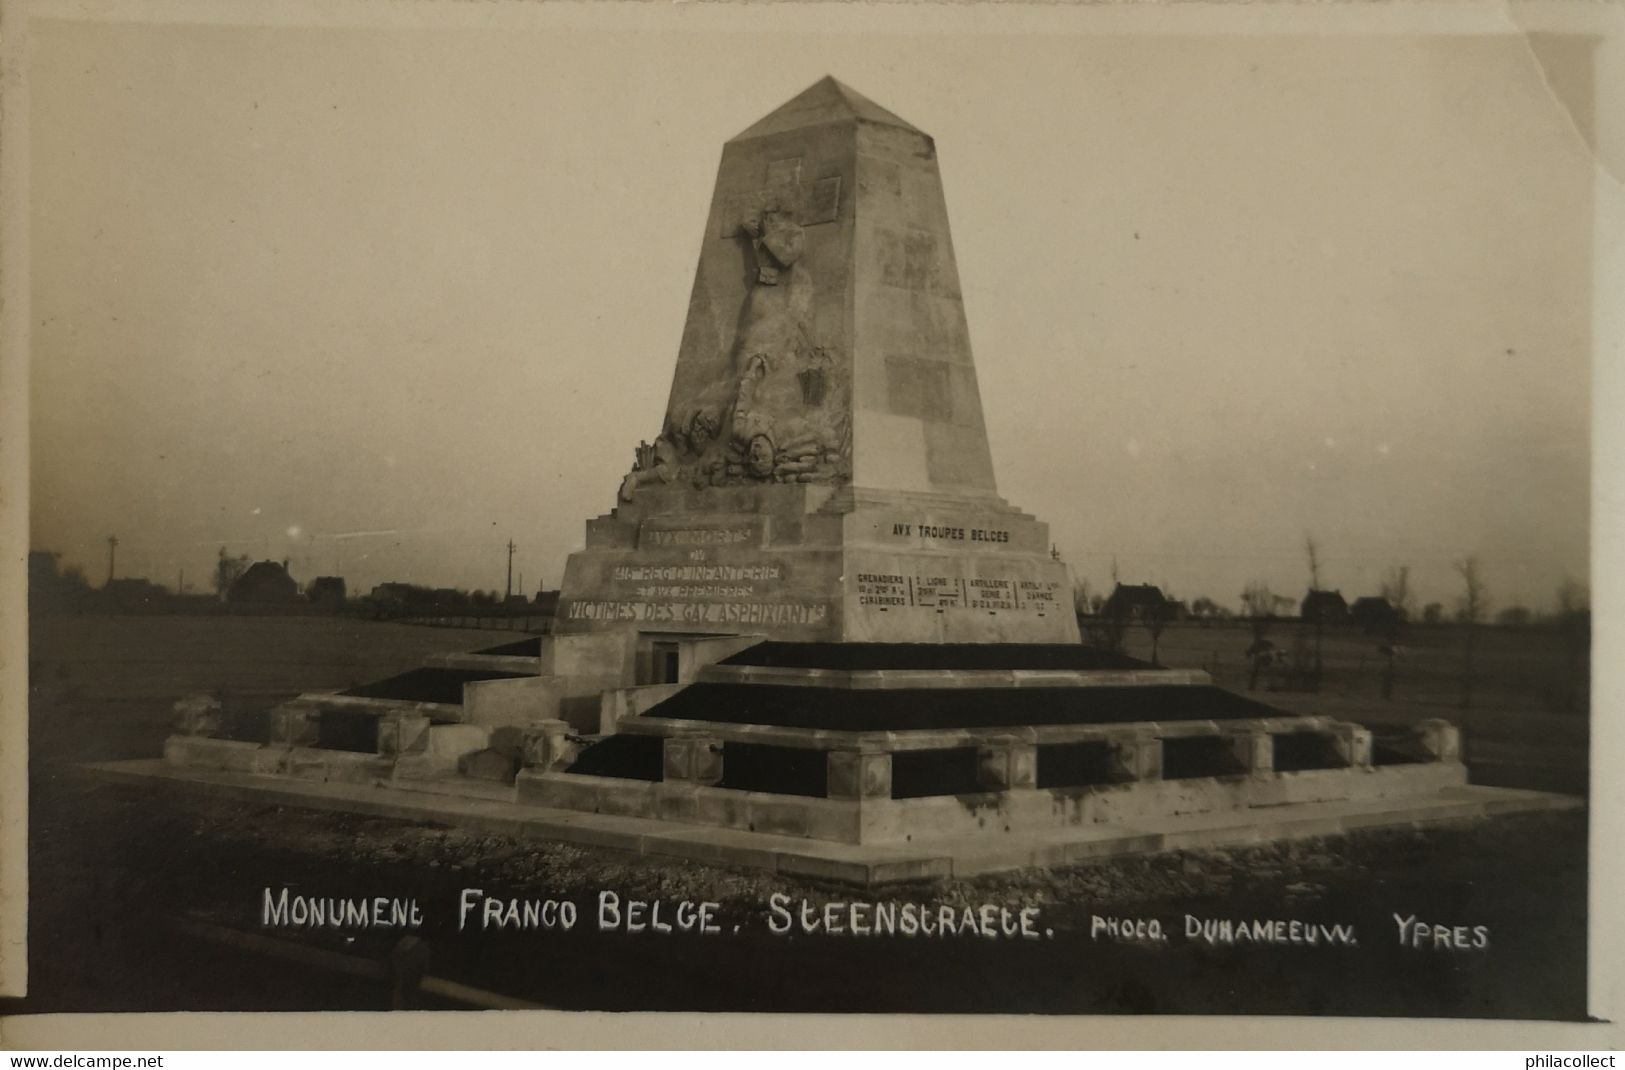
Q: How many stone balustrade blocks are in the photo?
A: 11